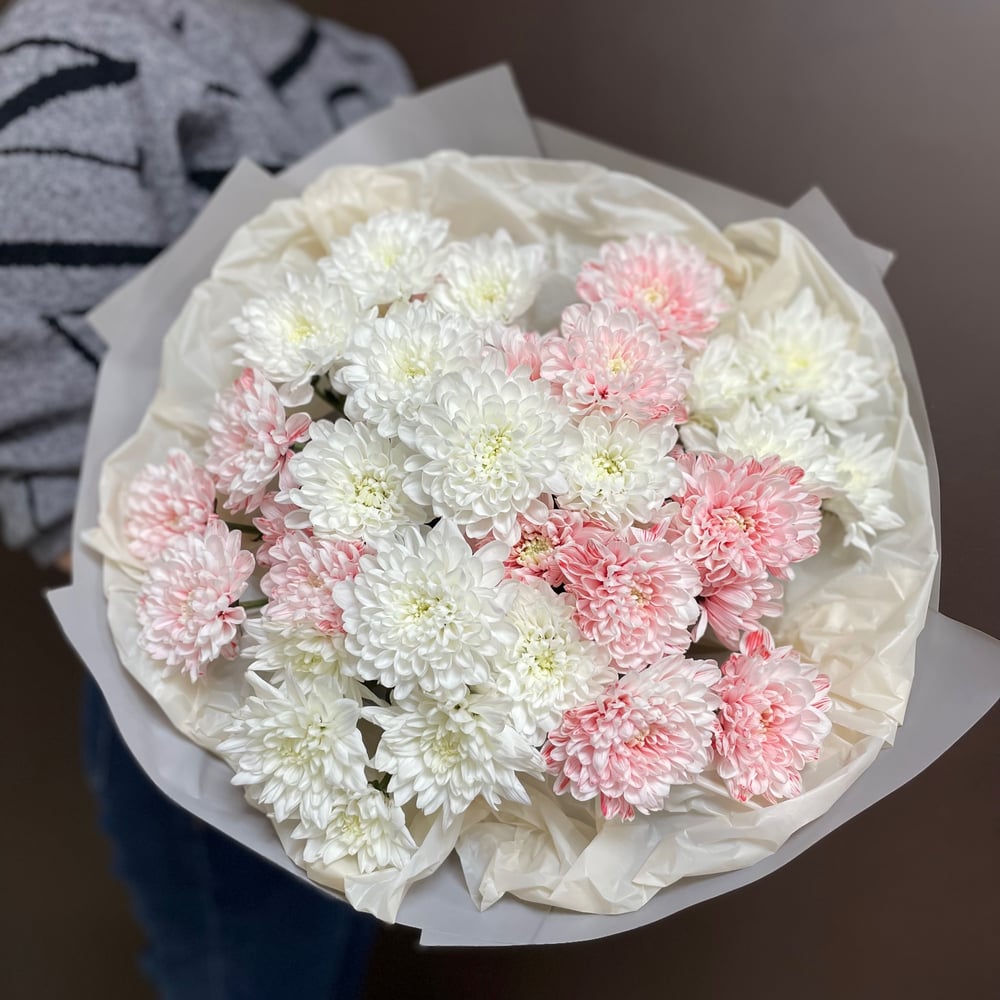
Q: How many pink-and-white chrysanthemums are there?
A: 14